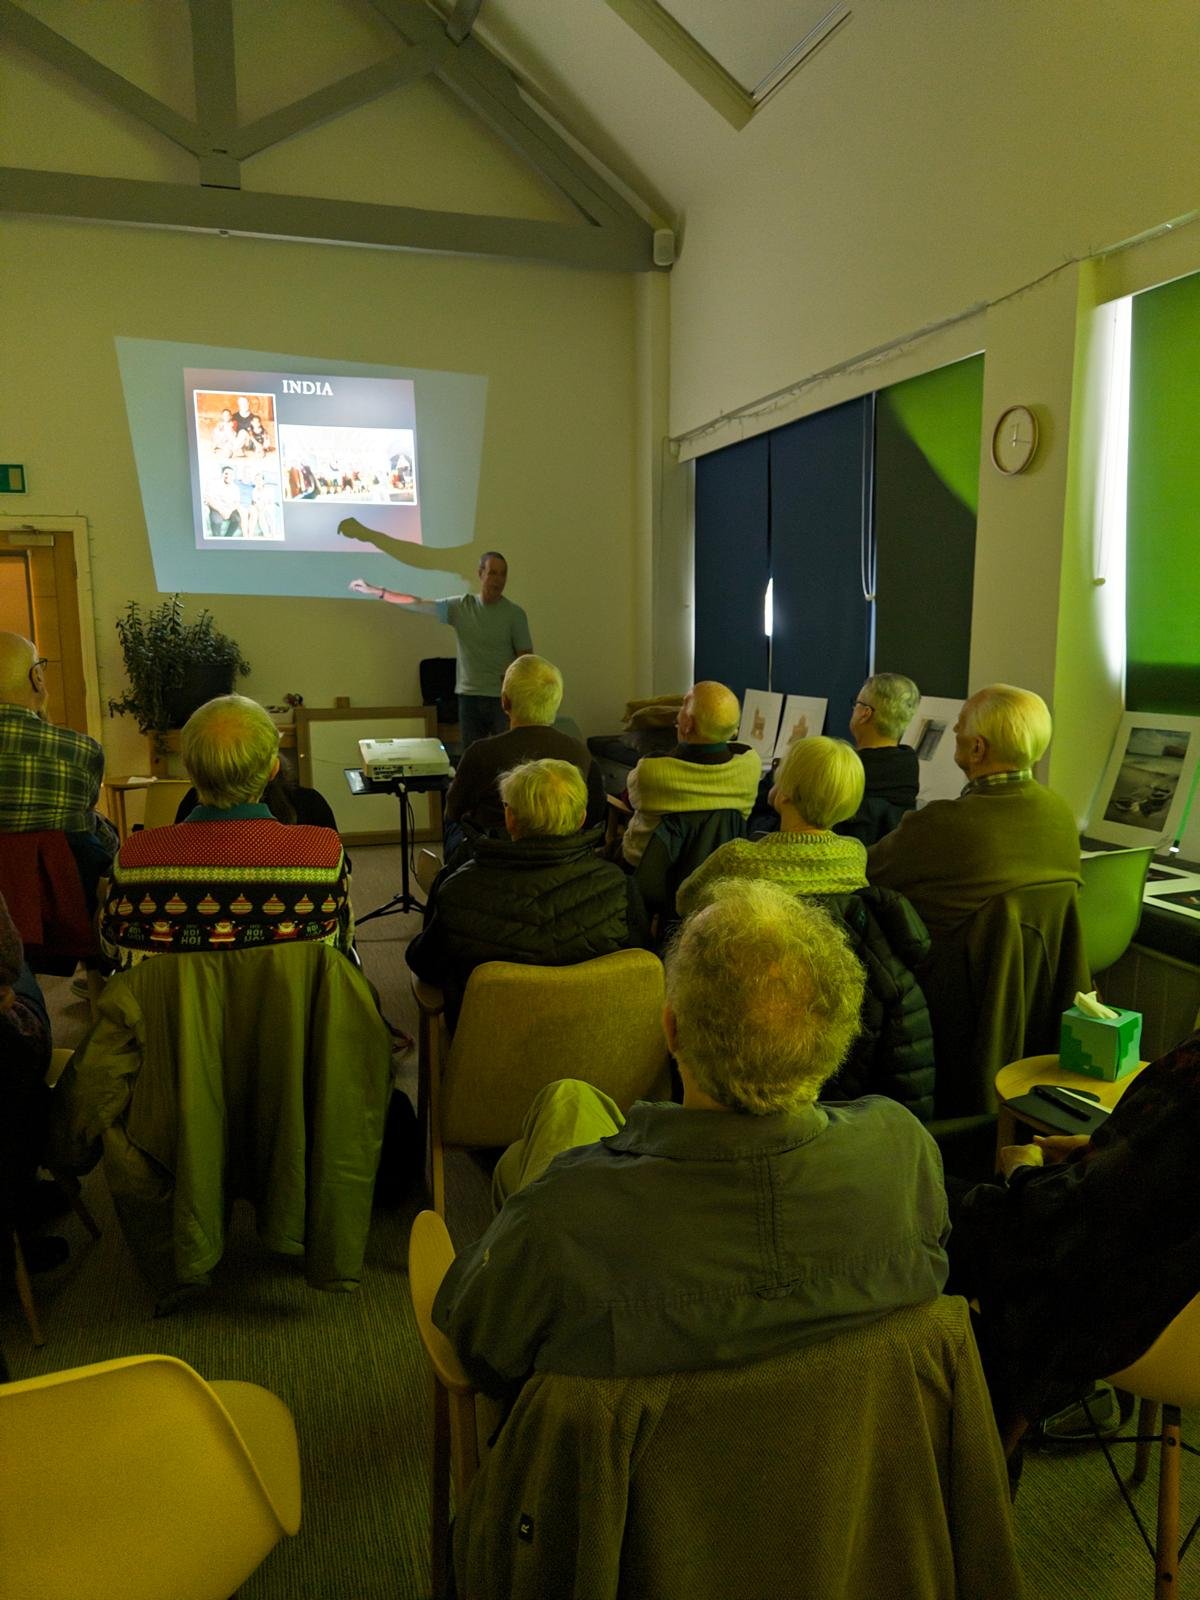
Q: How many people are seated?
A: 12